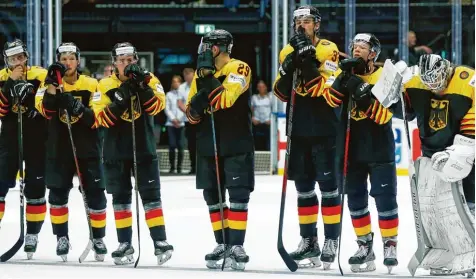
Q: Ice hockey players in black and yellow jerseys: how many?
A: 7